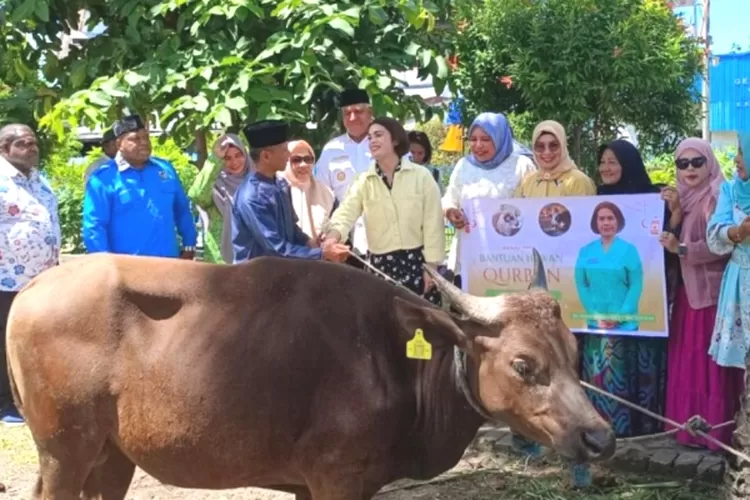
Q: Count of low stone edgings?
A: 1